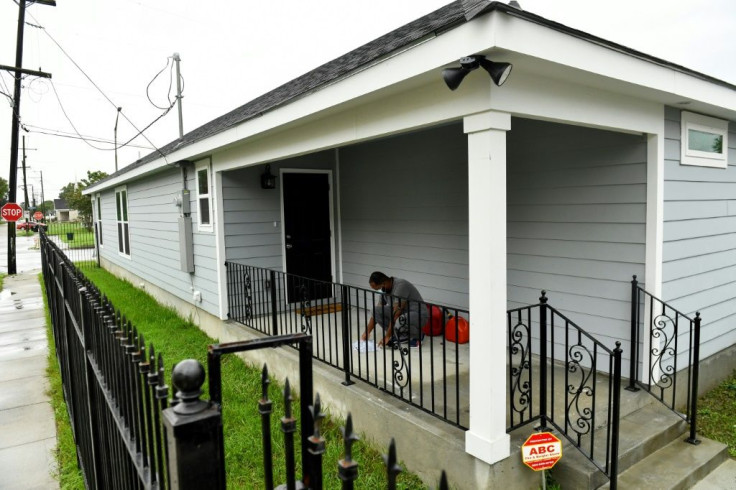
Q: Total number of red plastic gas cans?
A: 2